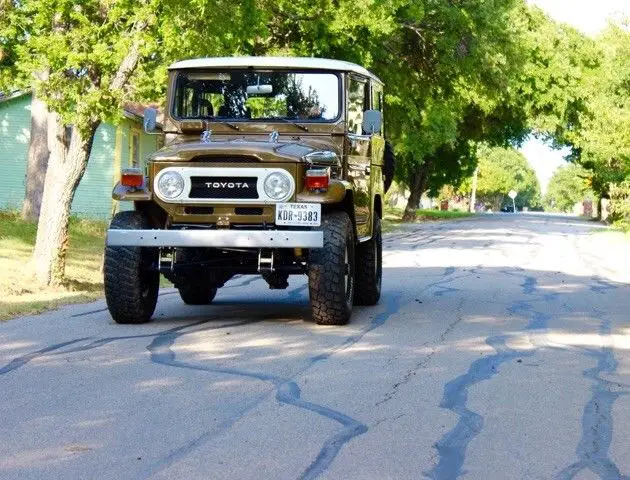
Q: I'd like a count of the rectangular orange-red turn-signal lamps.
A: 2